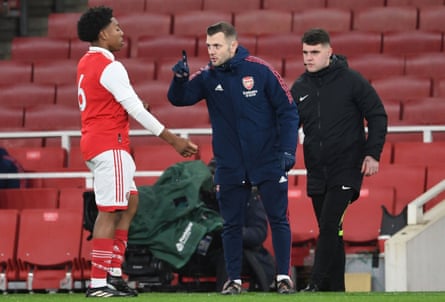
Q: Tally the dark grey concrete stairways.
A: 1